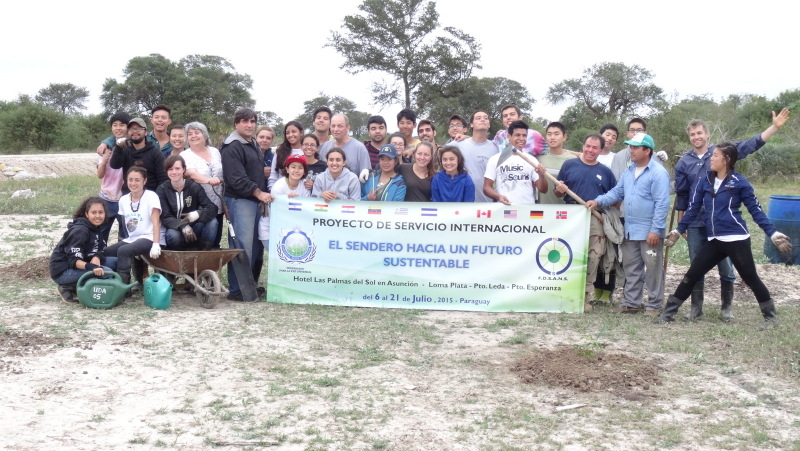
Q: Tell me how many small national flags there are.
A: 11